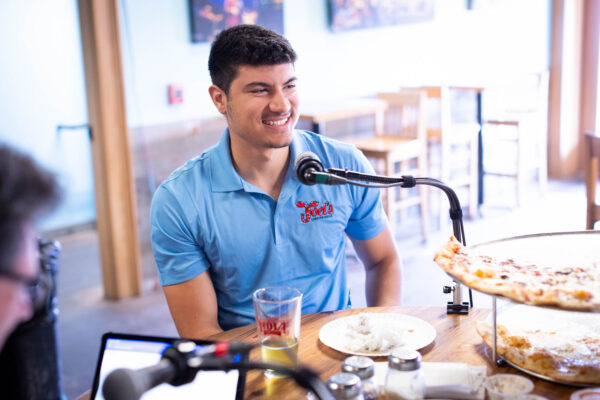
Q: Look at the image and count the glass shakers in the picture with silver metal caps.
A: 3